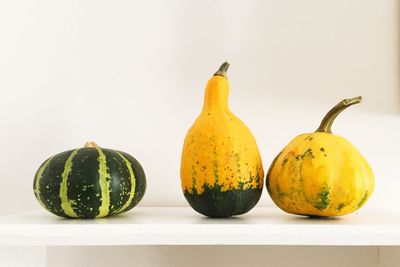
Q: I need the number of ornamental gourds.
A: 3